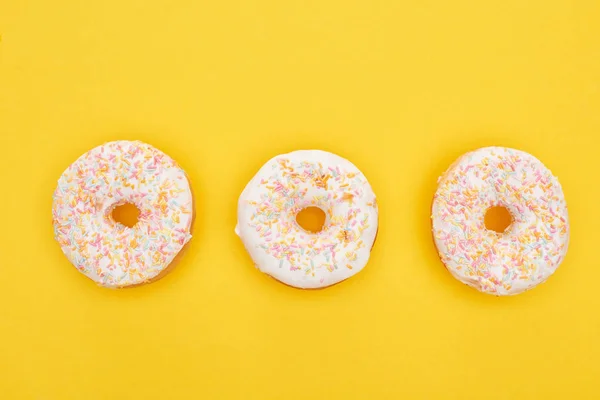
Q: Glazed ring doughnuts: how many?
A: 3